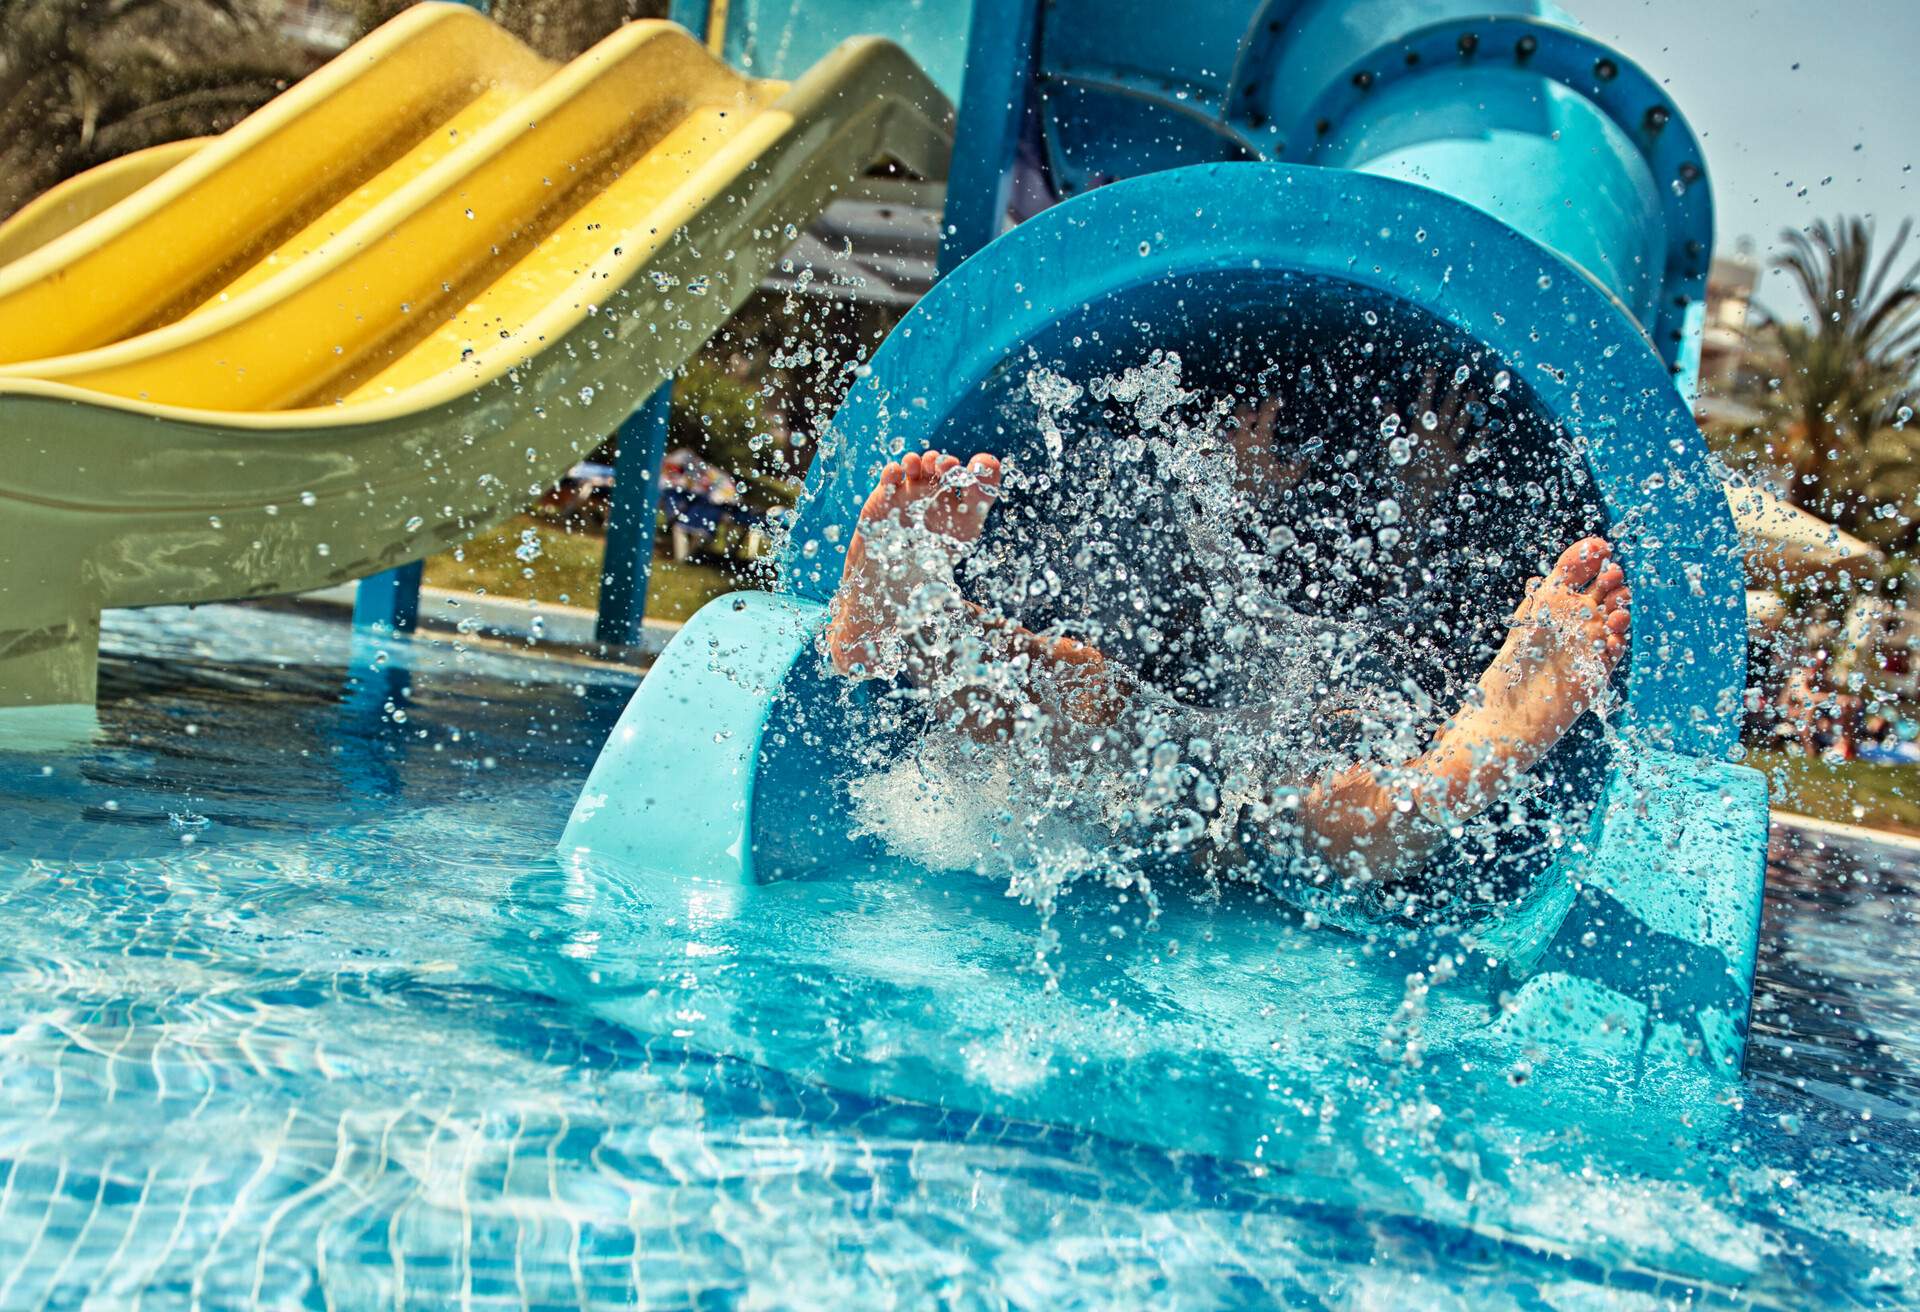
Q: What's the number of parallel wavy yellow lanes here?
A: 3